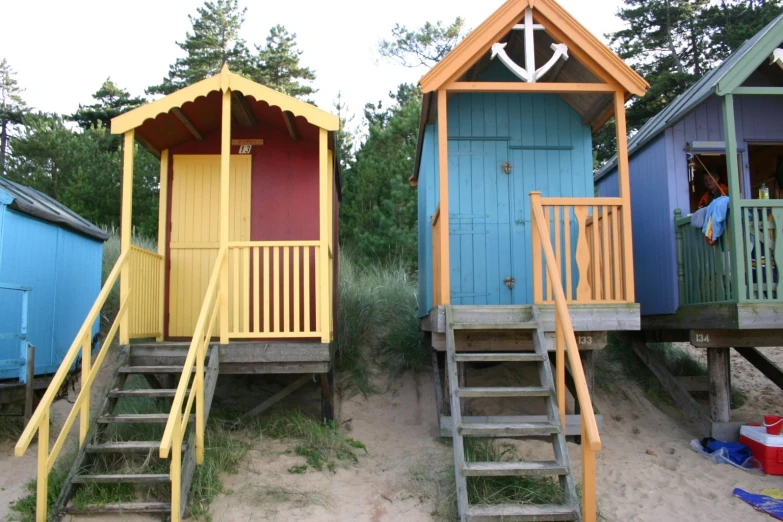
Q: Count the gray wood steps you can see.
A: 12